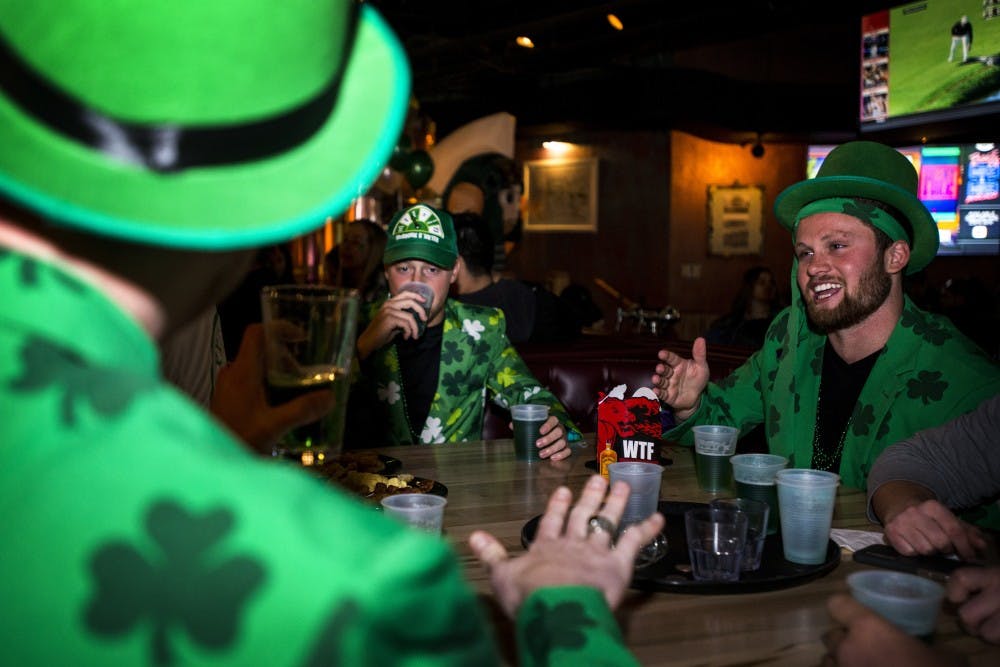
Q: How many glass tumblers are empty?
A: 2